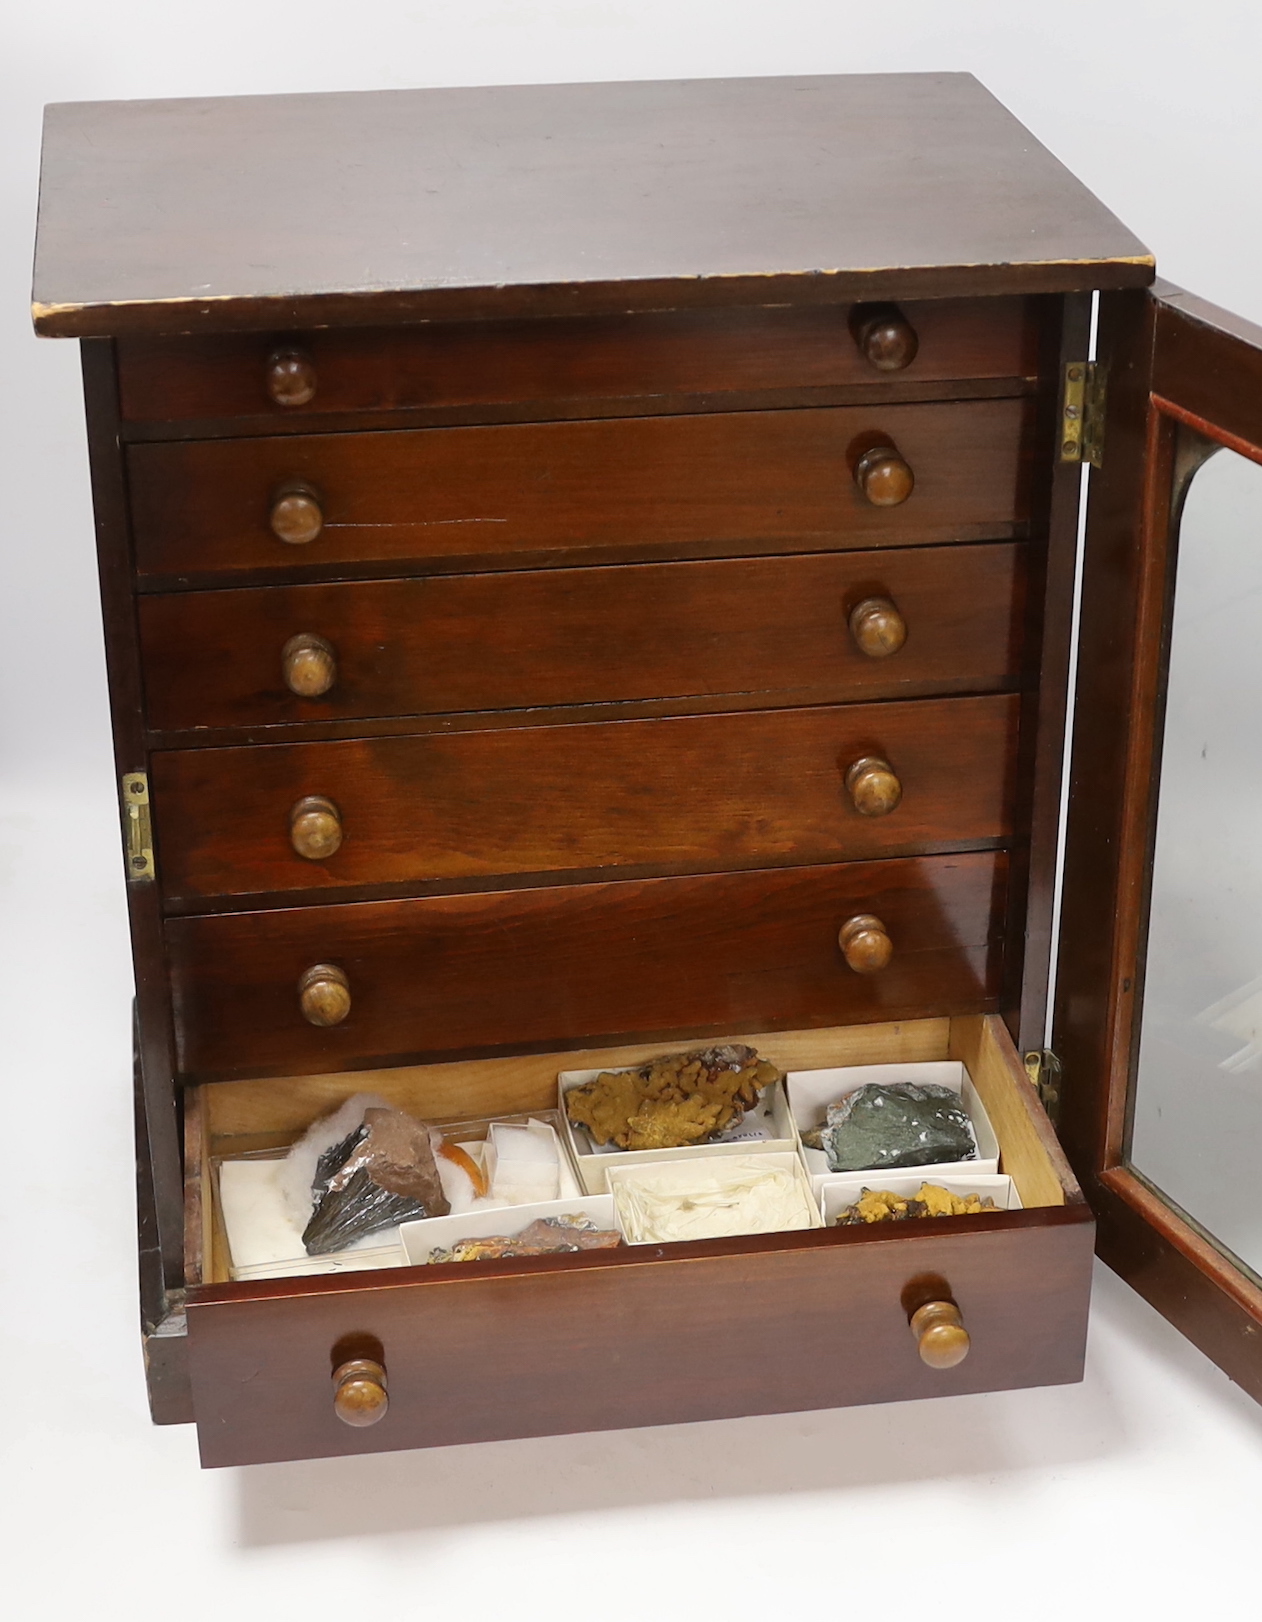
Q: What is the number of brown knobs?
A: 12